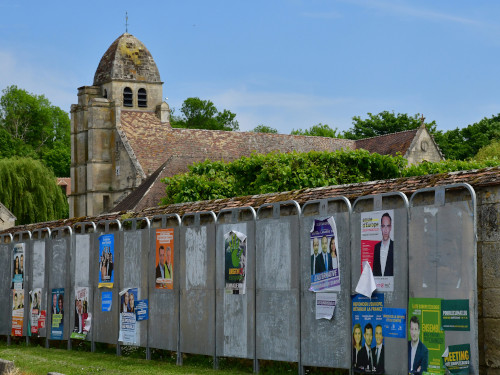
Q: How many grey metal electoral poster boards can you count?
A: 14